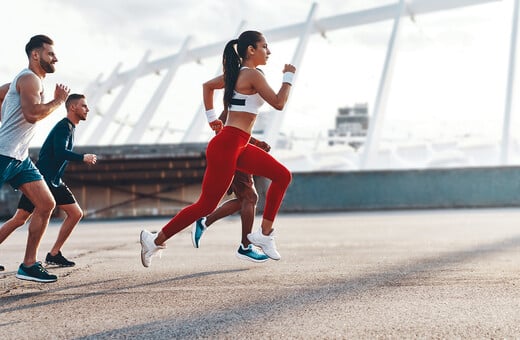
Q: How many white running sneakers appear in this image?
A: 2